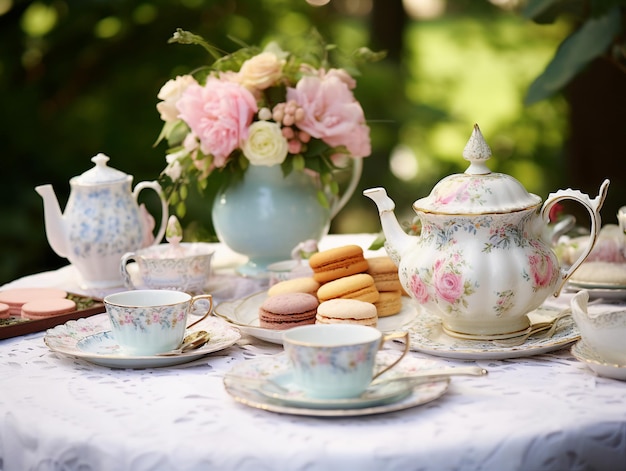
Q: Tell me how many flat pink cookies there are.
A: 3